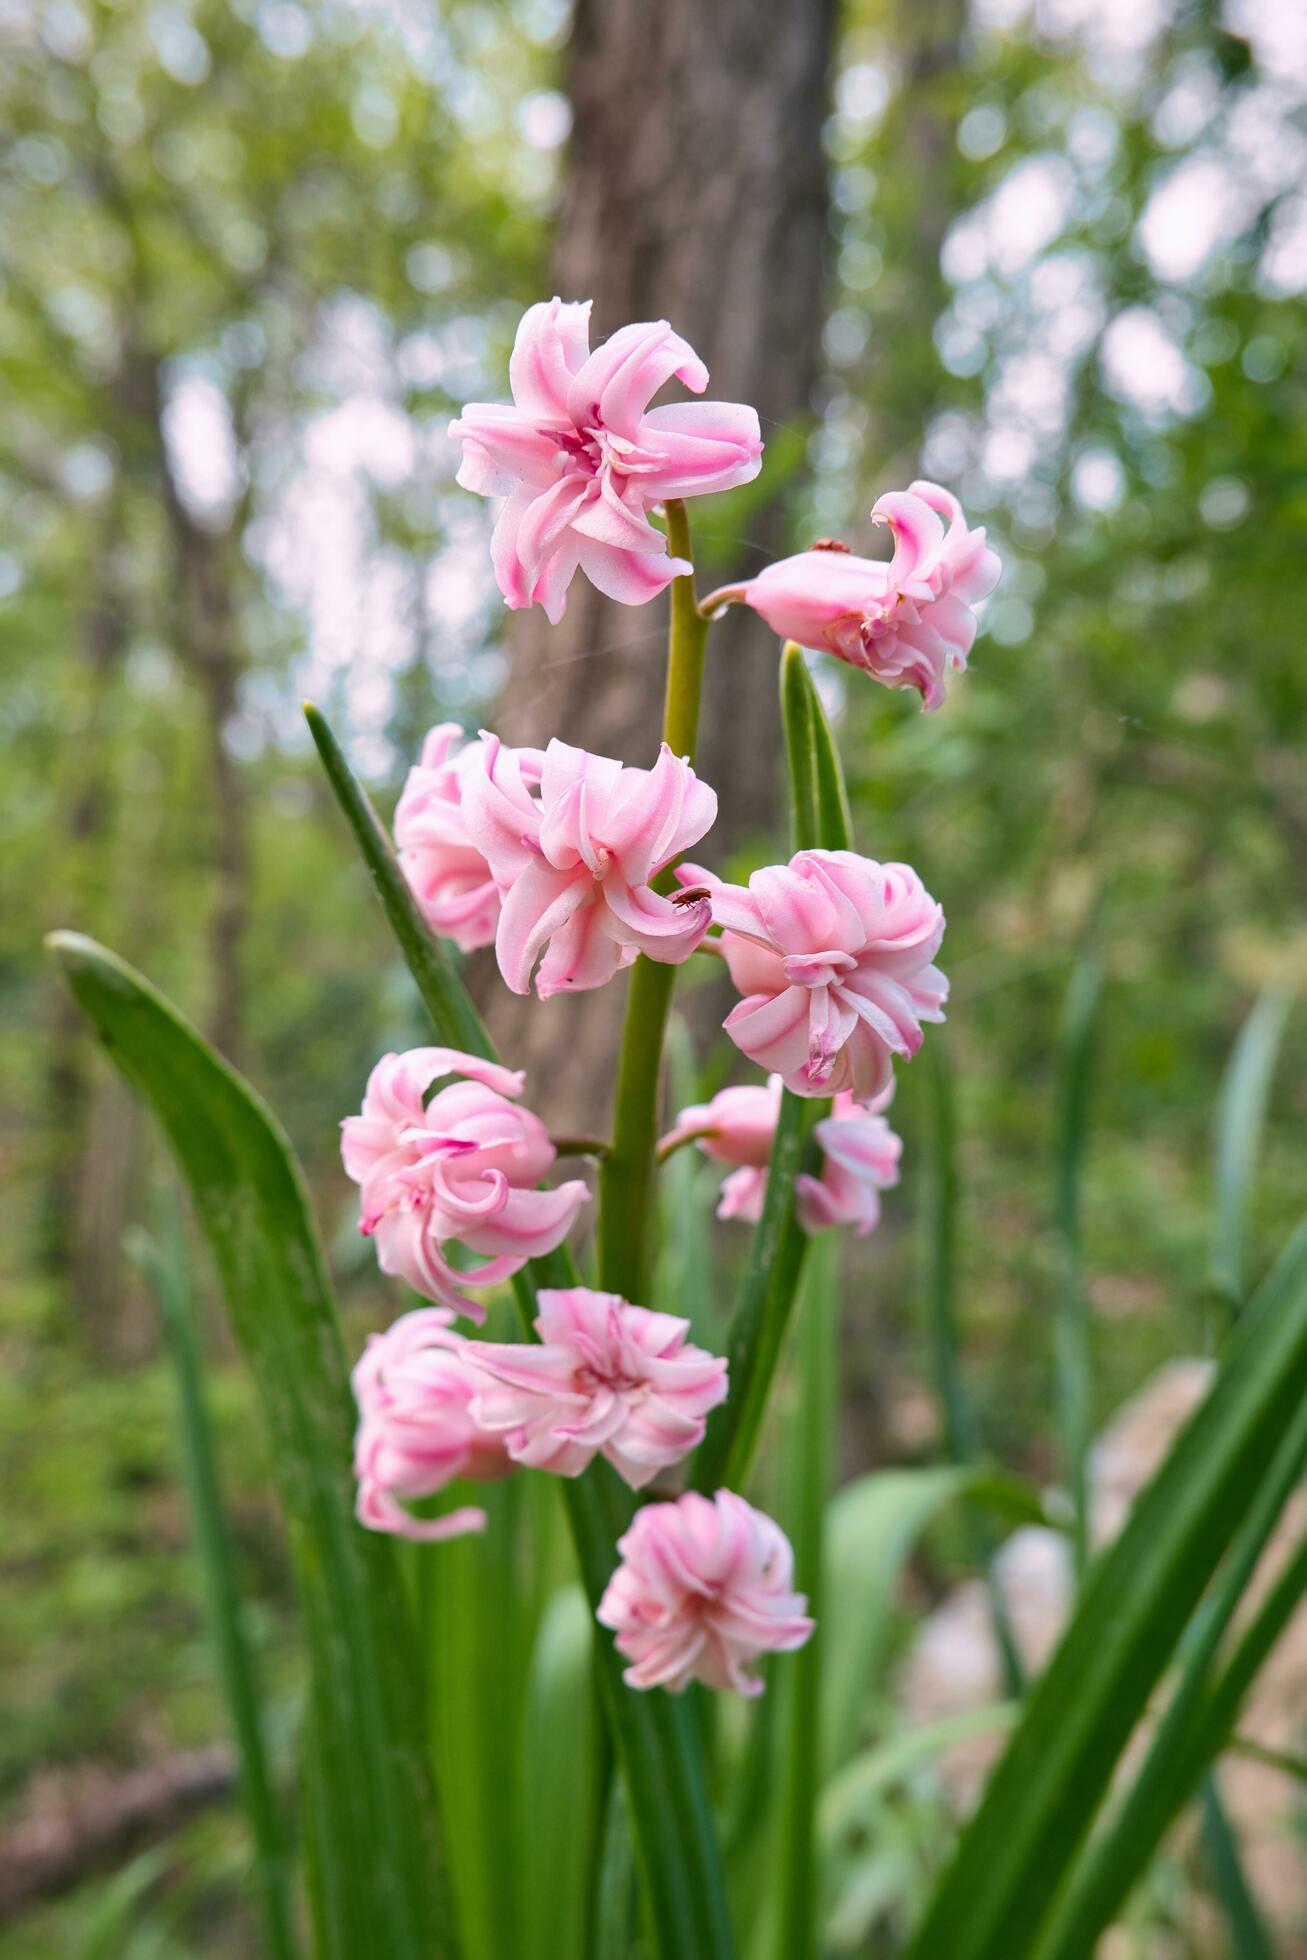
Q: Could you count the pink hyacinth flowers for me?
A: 10